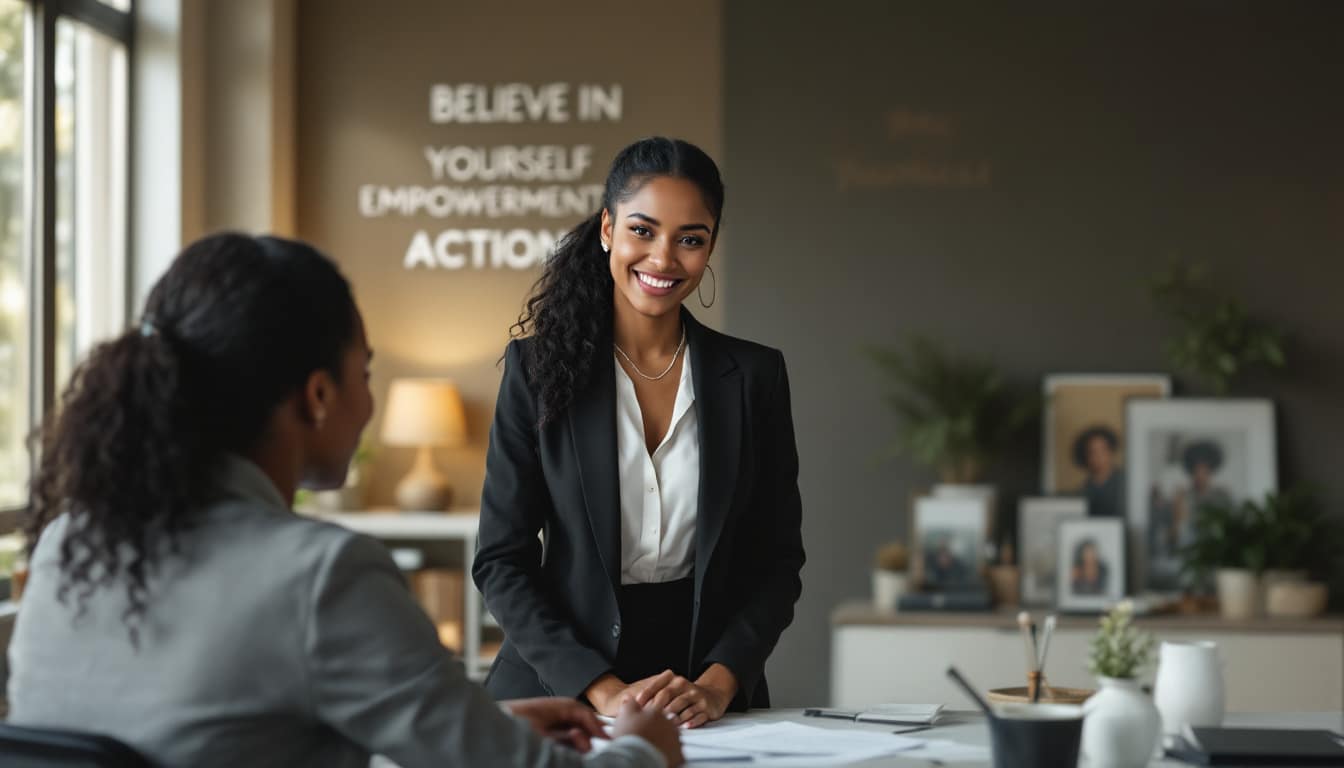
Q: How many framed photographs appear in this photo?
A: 5